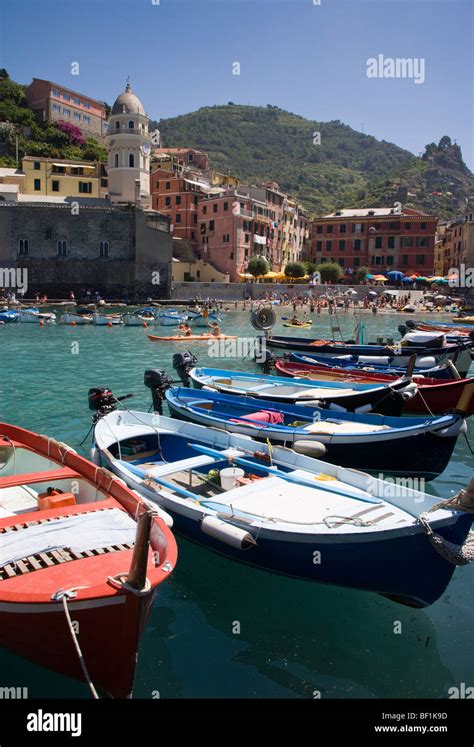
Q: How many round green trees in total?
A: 3